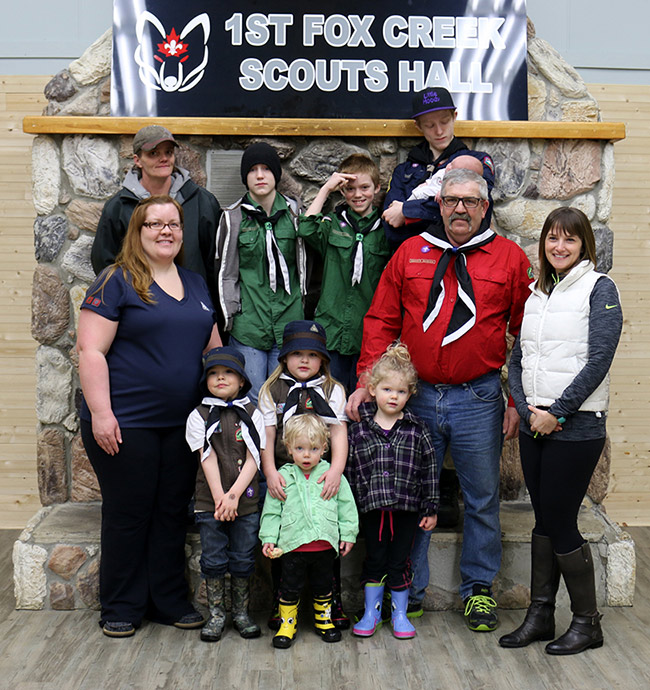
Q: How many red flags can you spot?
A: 0